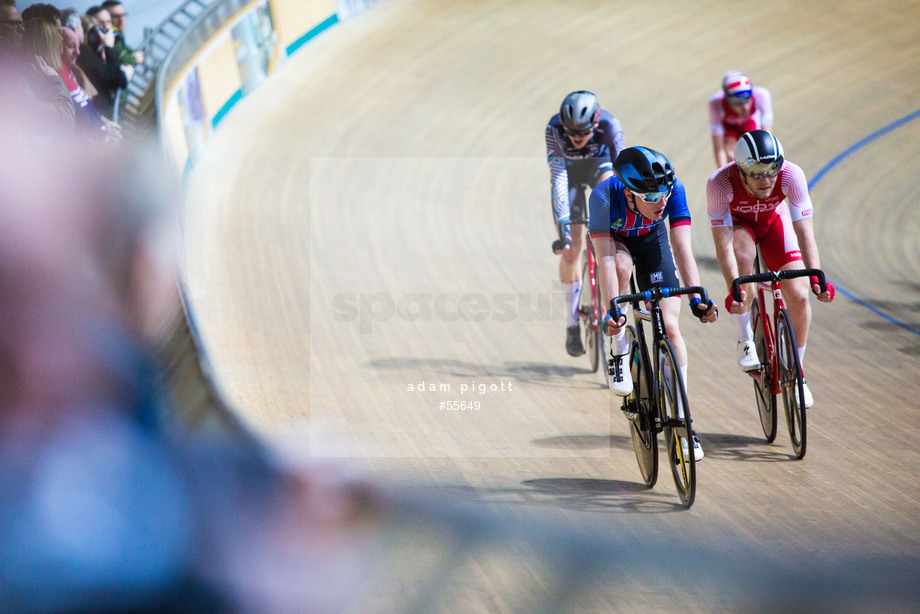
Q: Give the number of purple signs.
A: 1